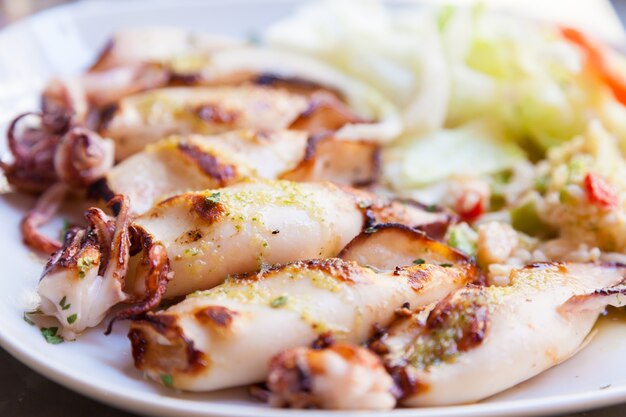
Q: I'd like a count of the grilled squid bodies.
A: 6